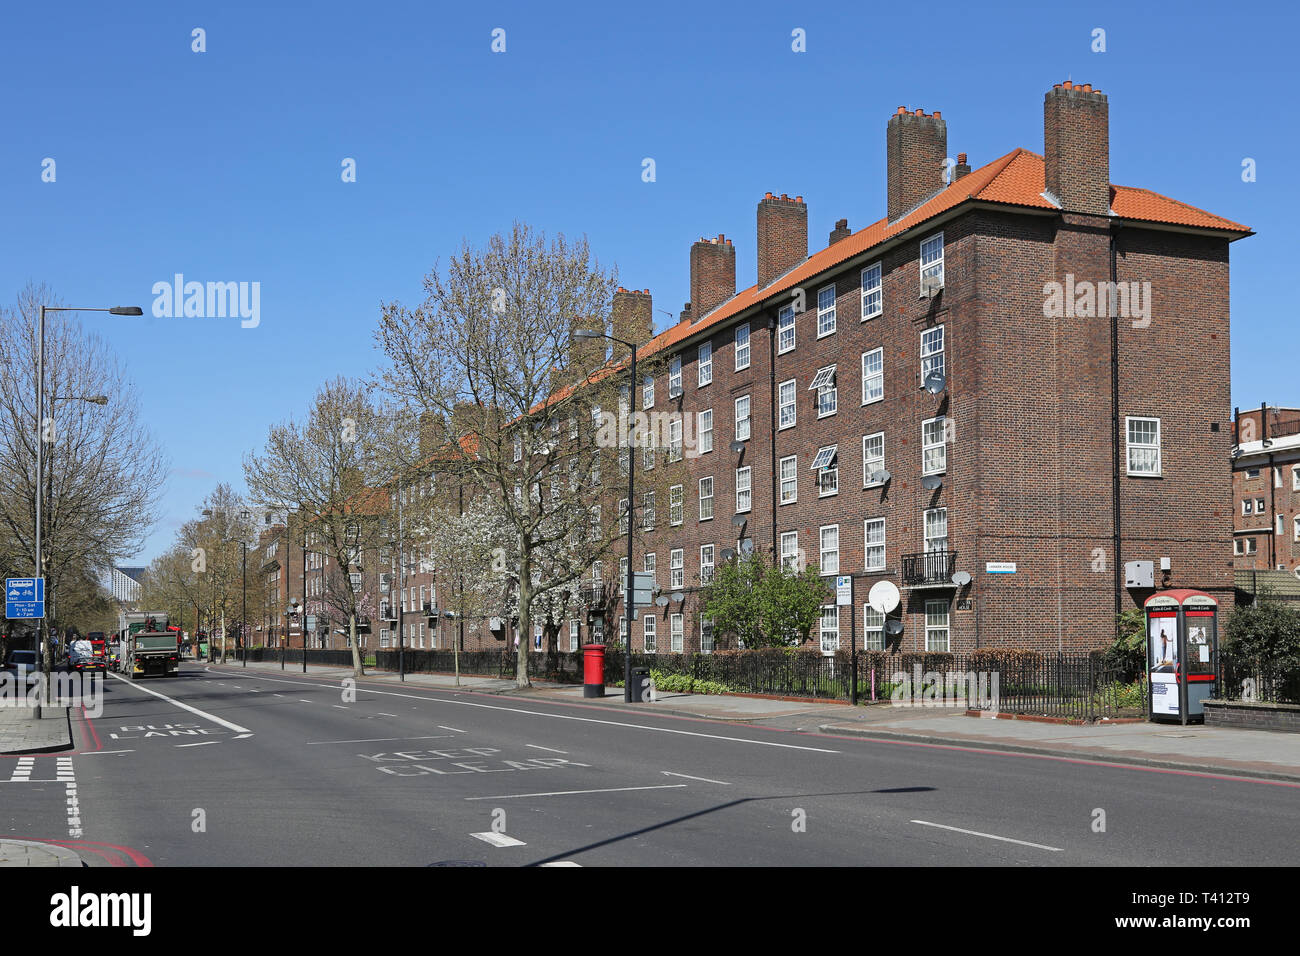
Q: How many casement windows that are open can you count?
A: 2